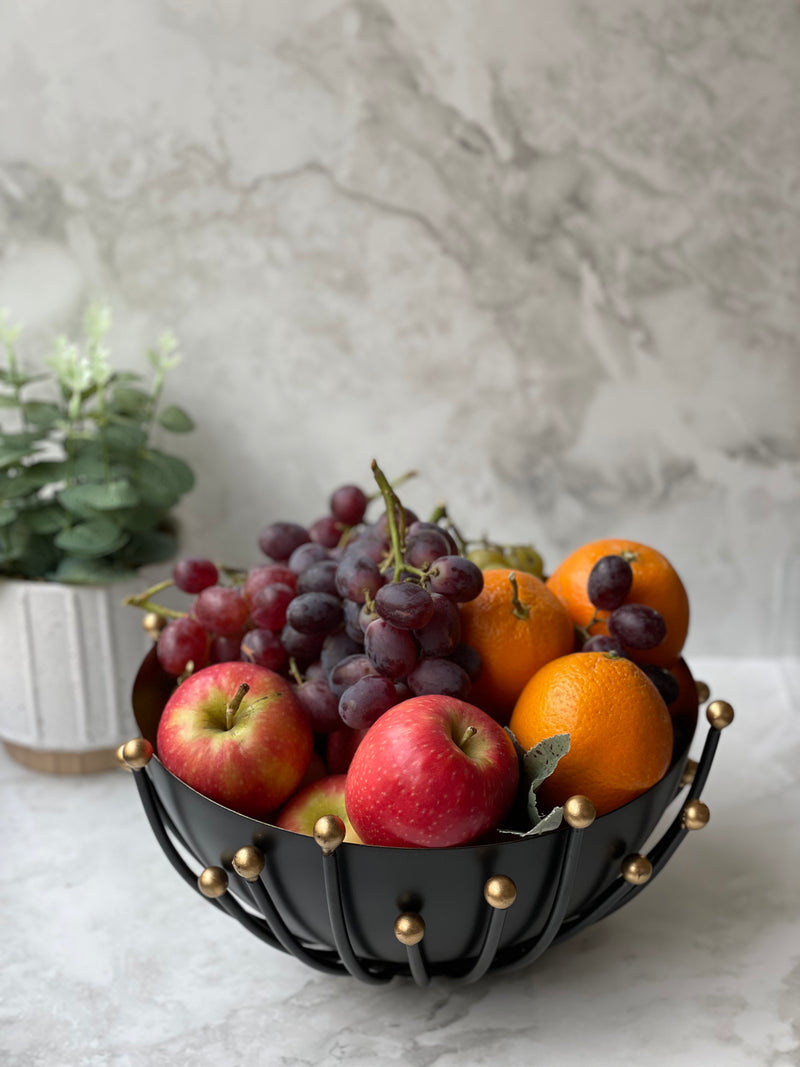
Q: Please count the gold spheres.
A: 14